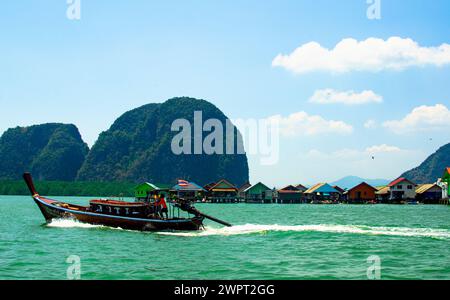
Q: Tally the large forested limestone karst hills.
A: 3